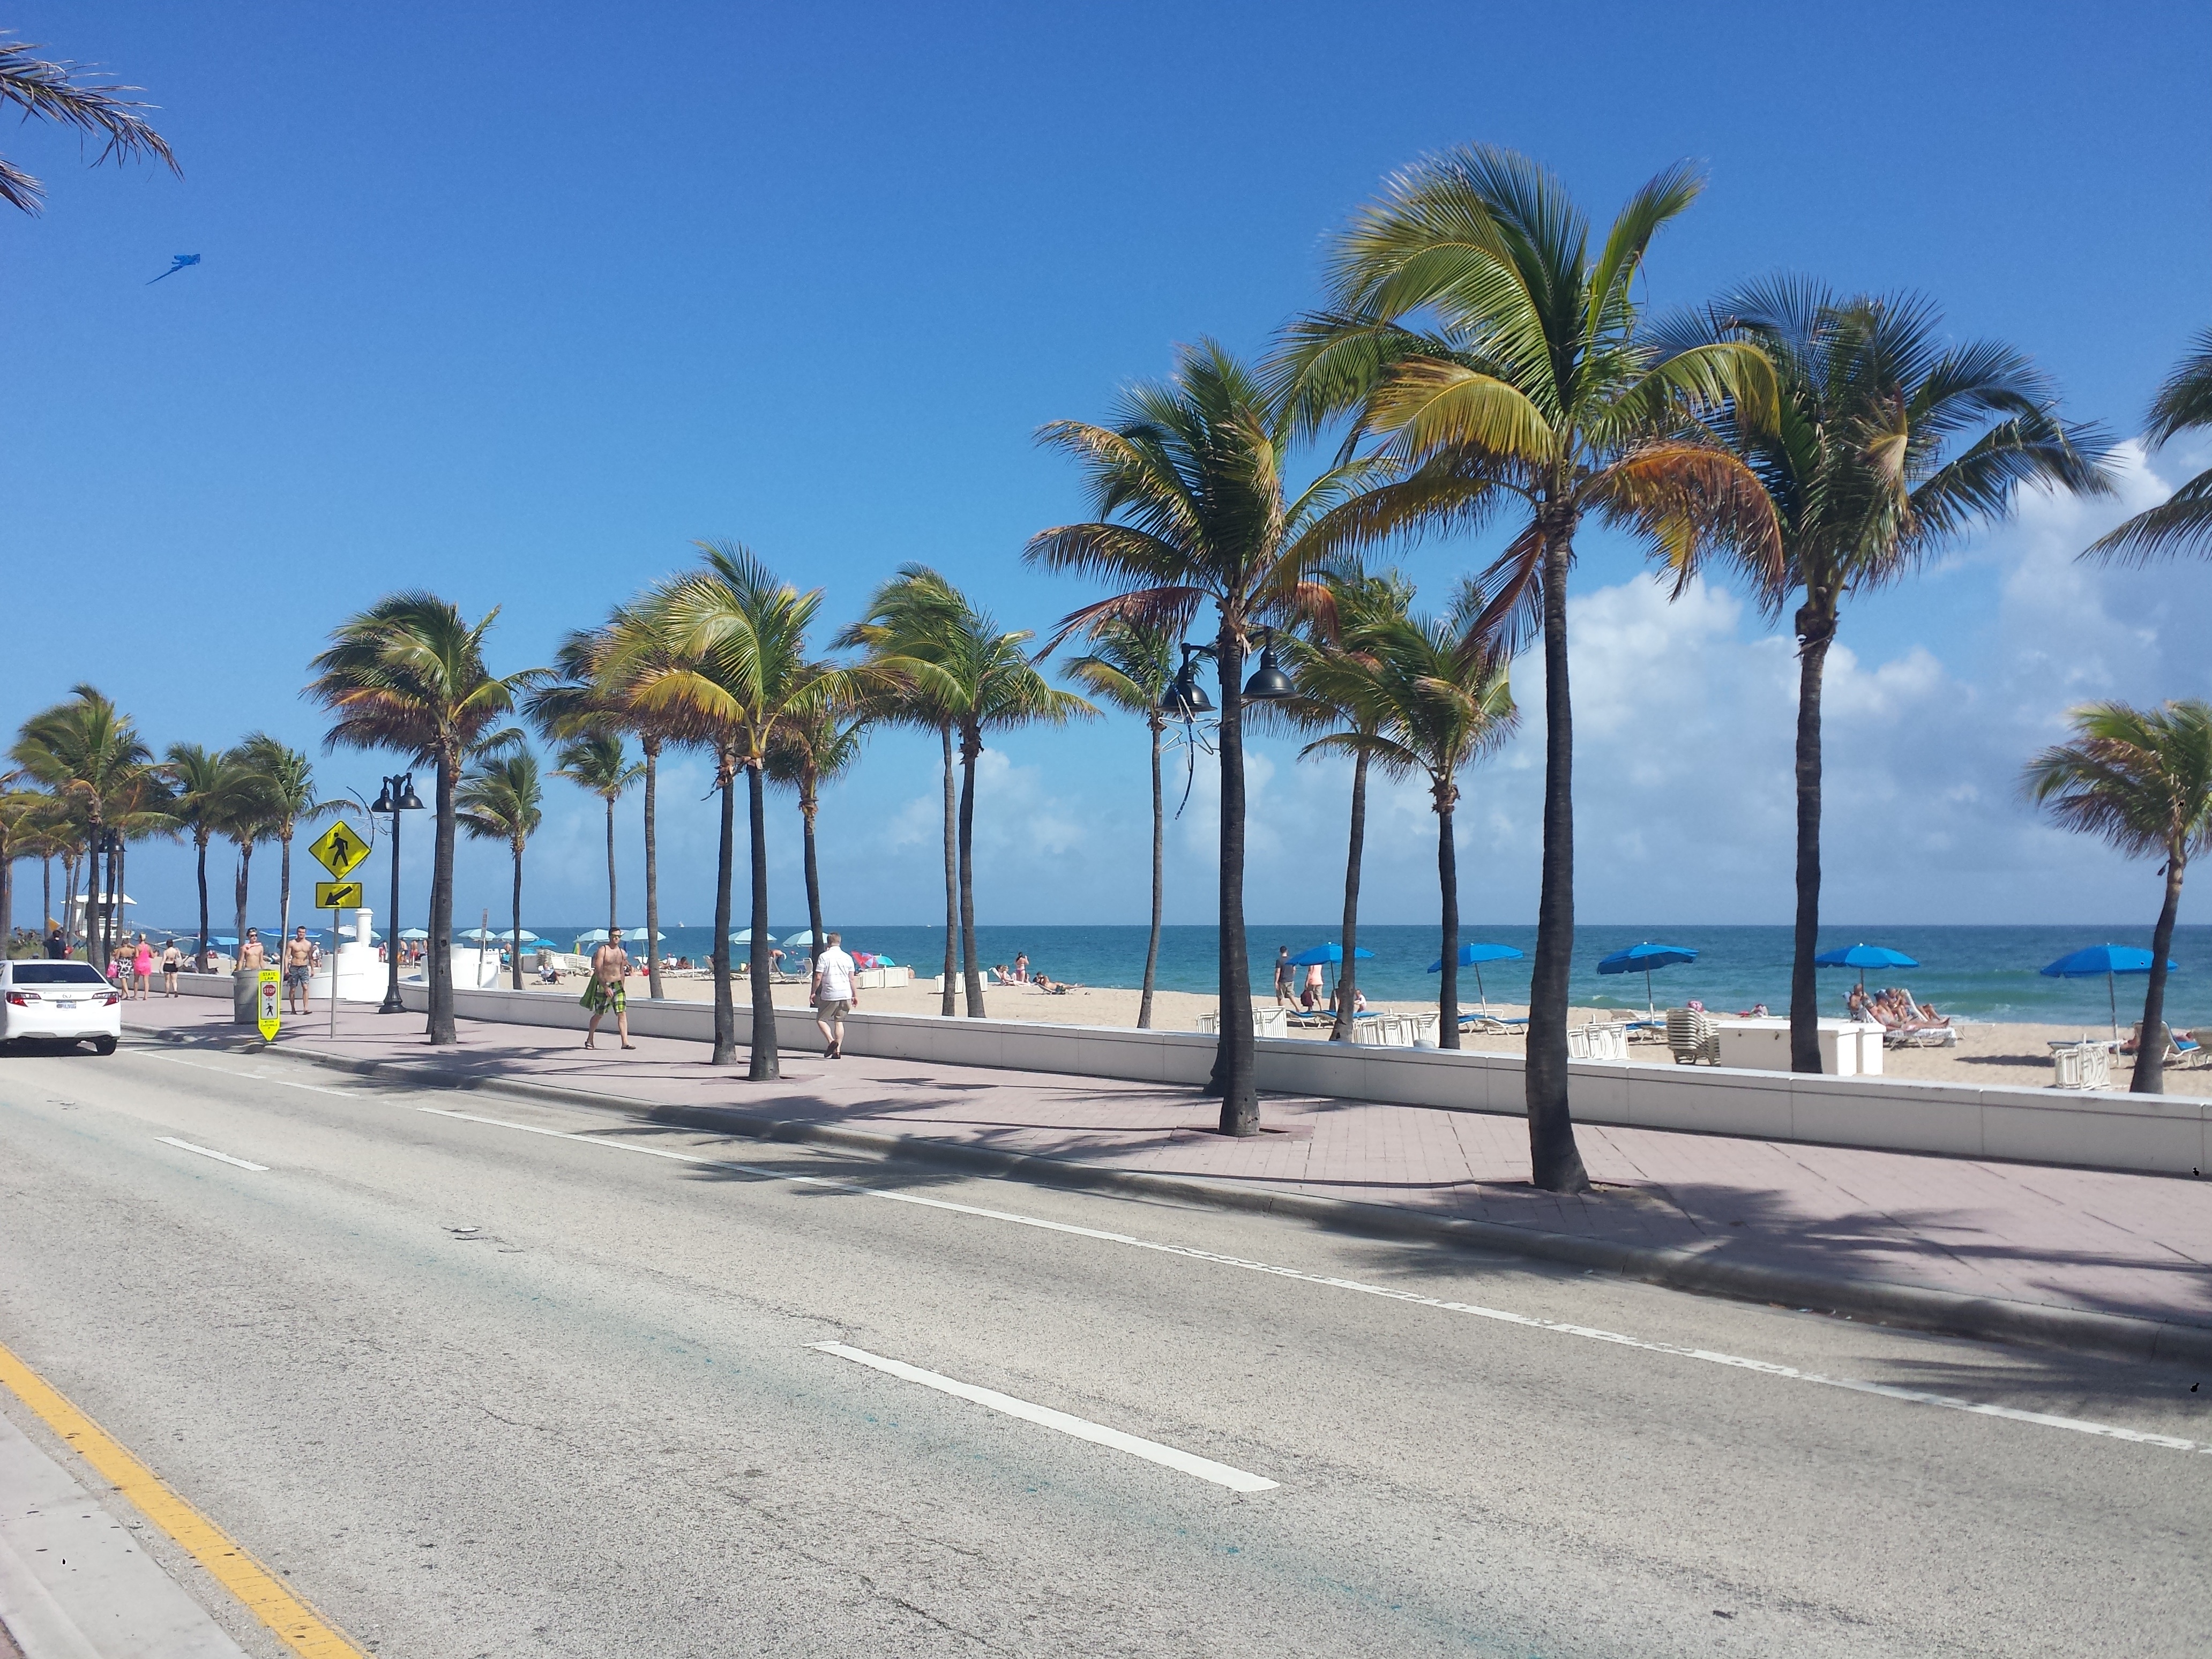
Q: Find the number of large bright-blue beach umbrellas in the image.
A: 5